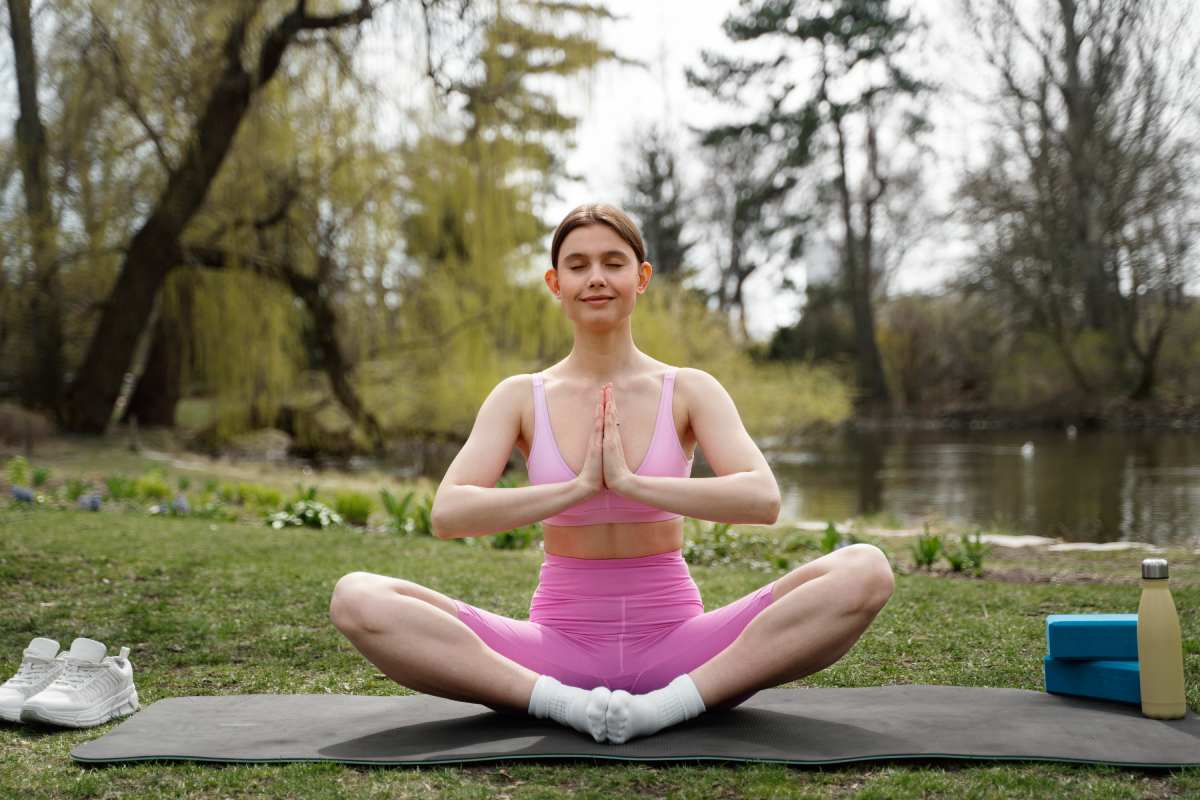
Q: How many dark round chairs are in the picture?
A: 0